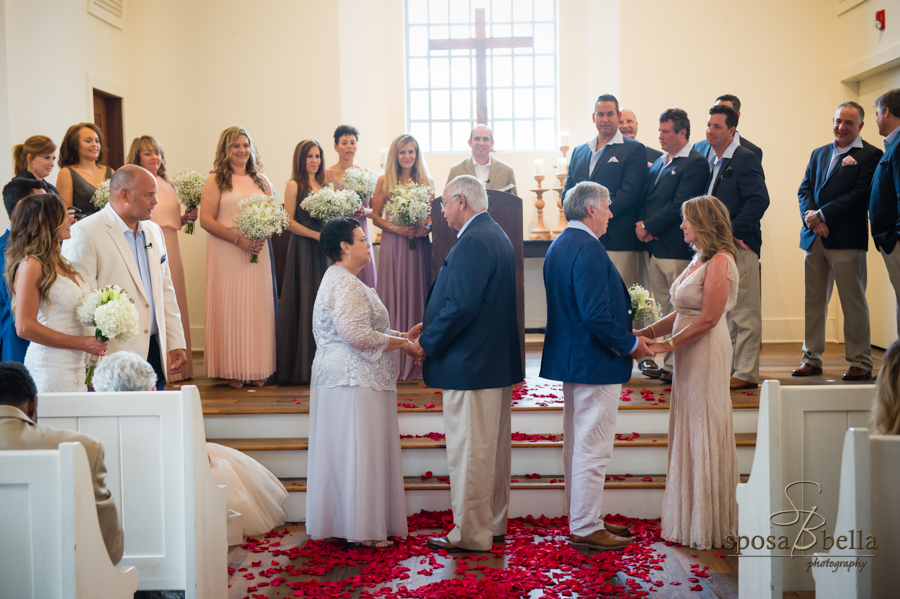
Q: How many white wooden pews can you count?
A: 4